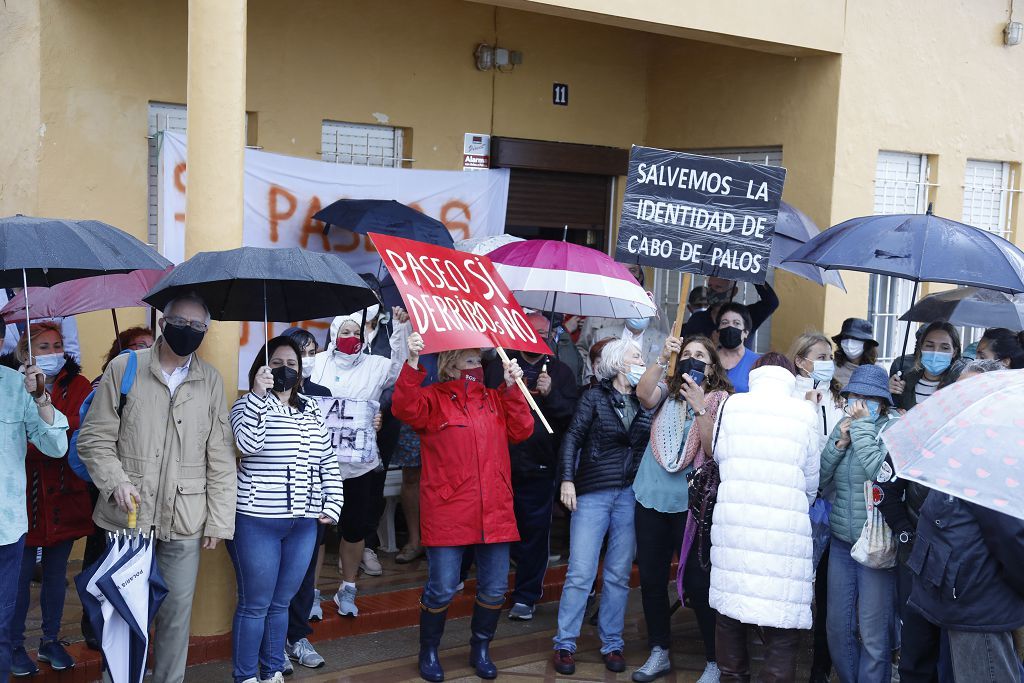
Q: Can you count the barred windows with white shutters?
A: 5